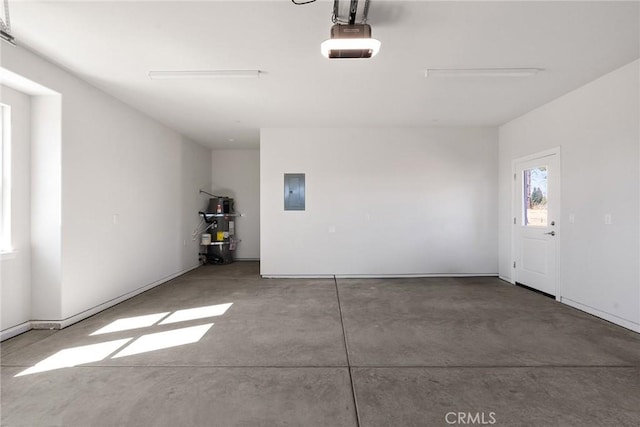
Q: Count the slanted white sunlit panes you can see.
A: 4